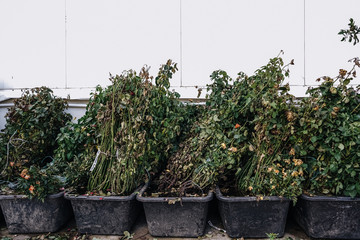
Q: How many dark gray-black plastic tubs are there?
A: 5